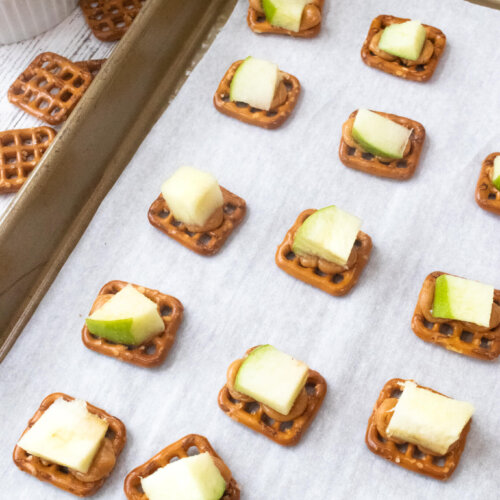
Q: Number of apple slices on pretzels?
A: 13